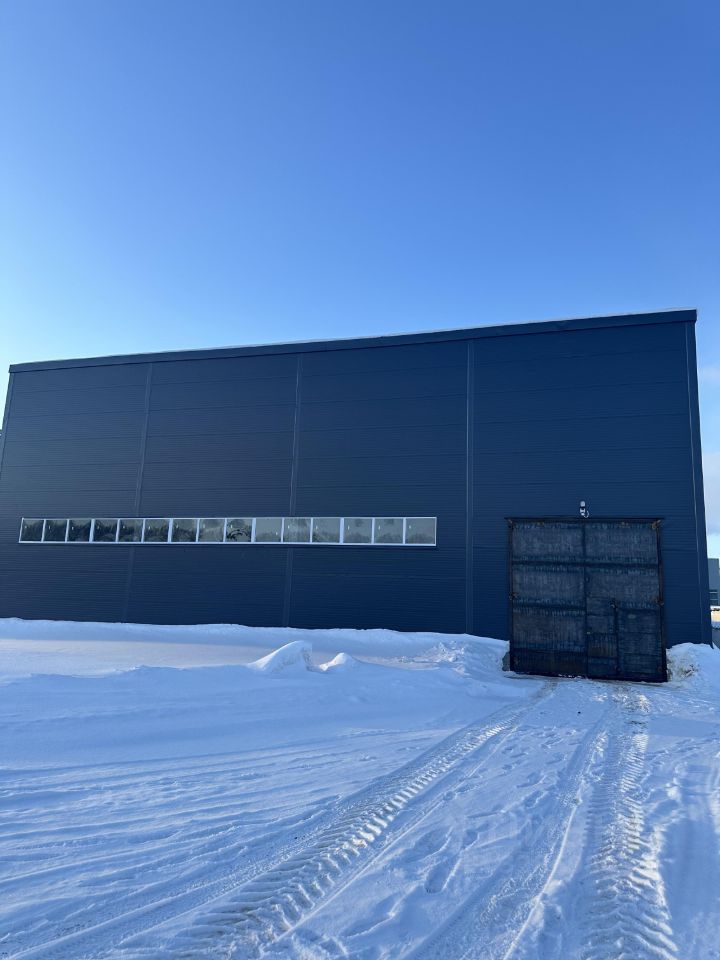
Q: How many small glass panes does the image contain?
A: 15